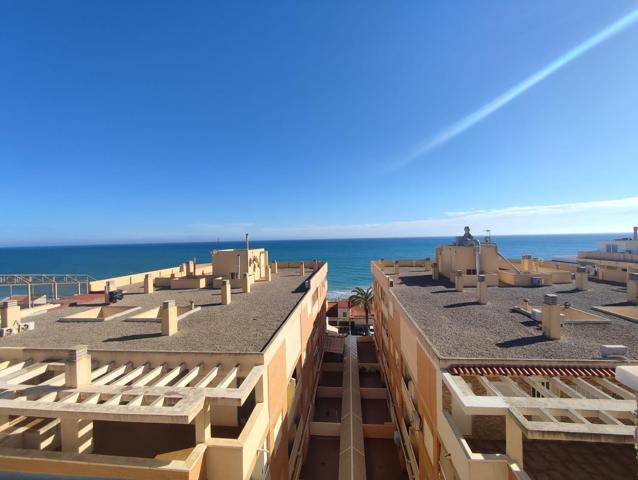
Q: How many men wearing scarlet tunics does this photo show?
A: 0